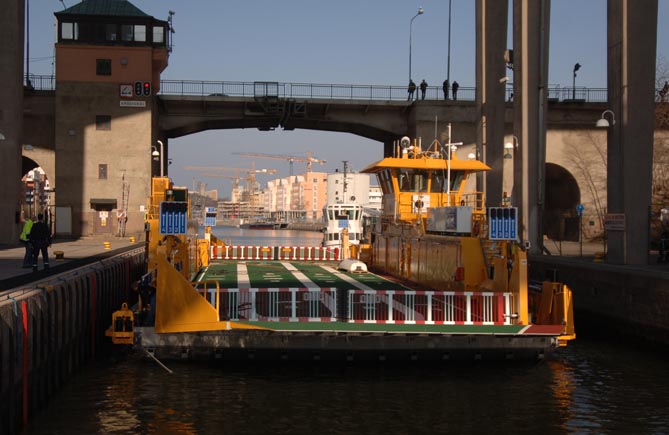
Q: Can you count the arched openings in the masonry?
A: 2